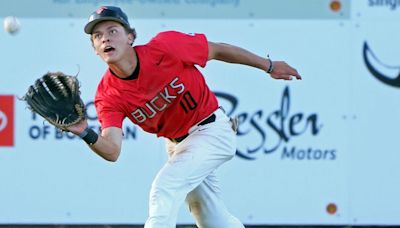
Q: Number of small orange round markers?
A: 2